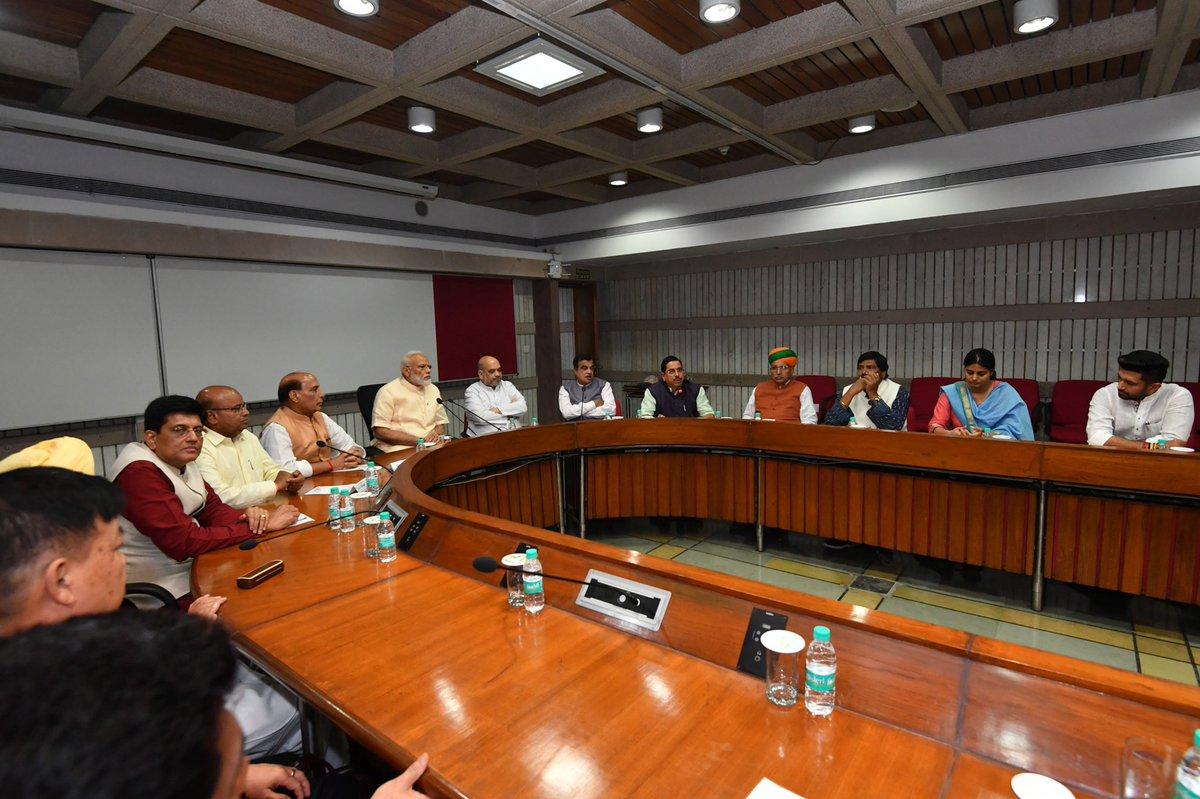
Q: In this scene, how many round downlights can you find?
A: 7